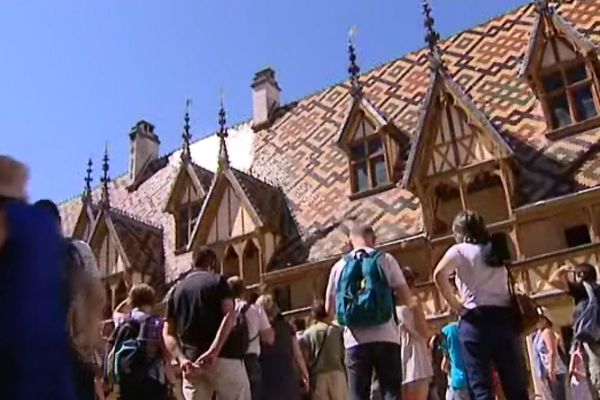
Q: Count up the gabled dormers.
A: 7